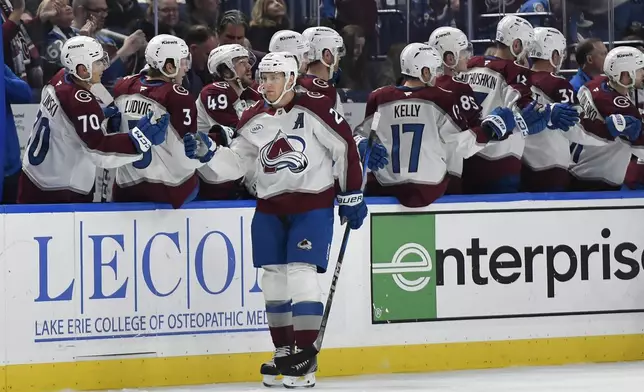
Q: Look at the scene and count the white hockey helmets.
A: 11